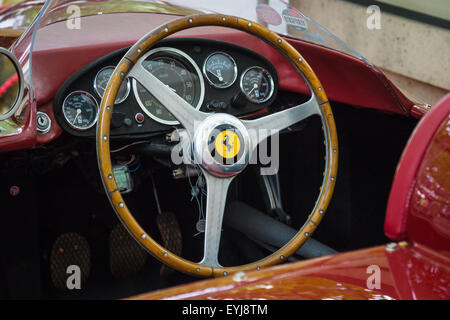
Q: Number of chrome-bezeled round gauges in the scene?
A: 5